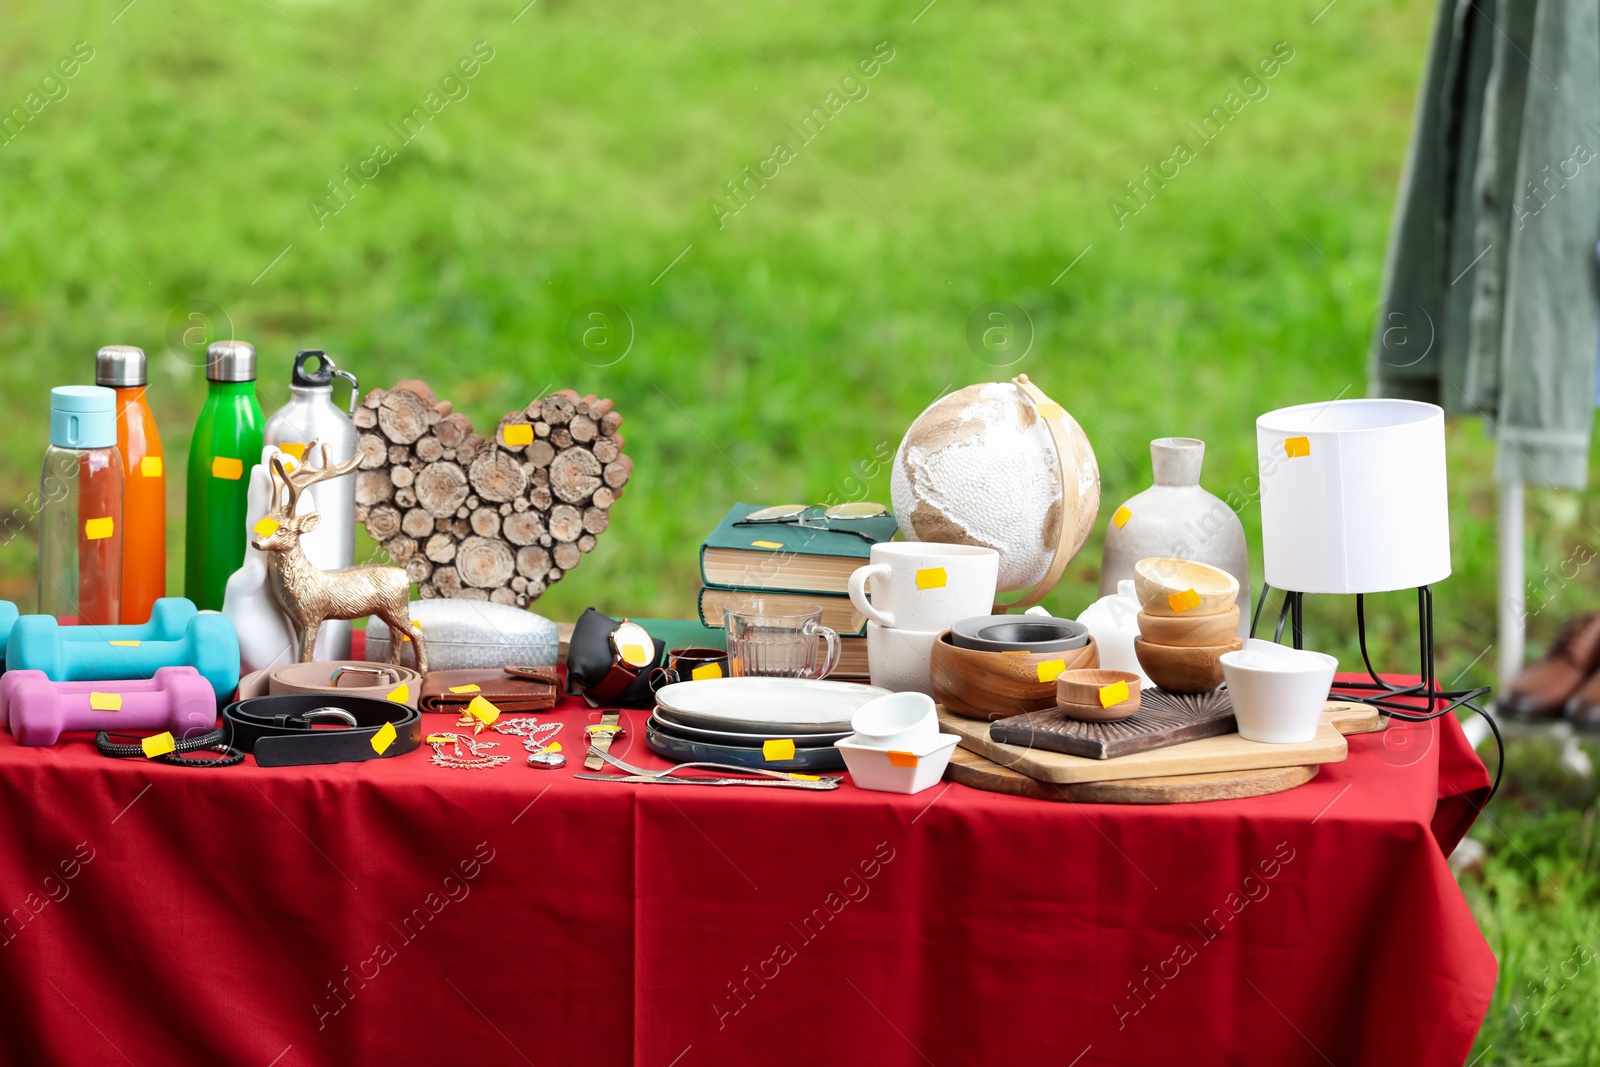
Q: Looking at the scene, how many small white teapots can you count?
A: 1